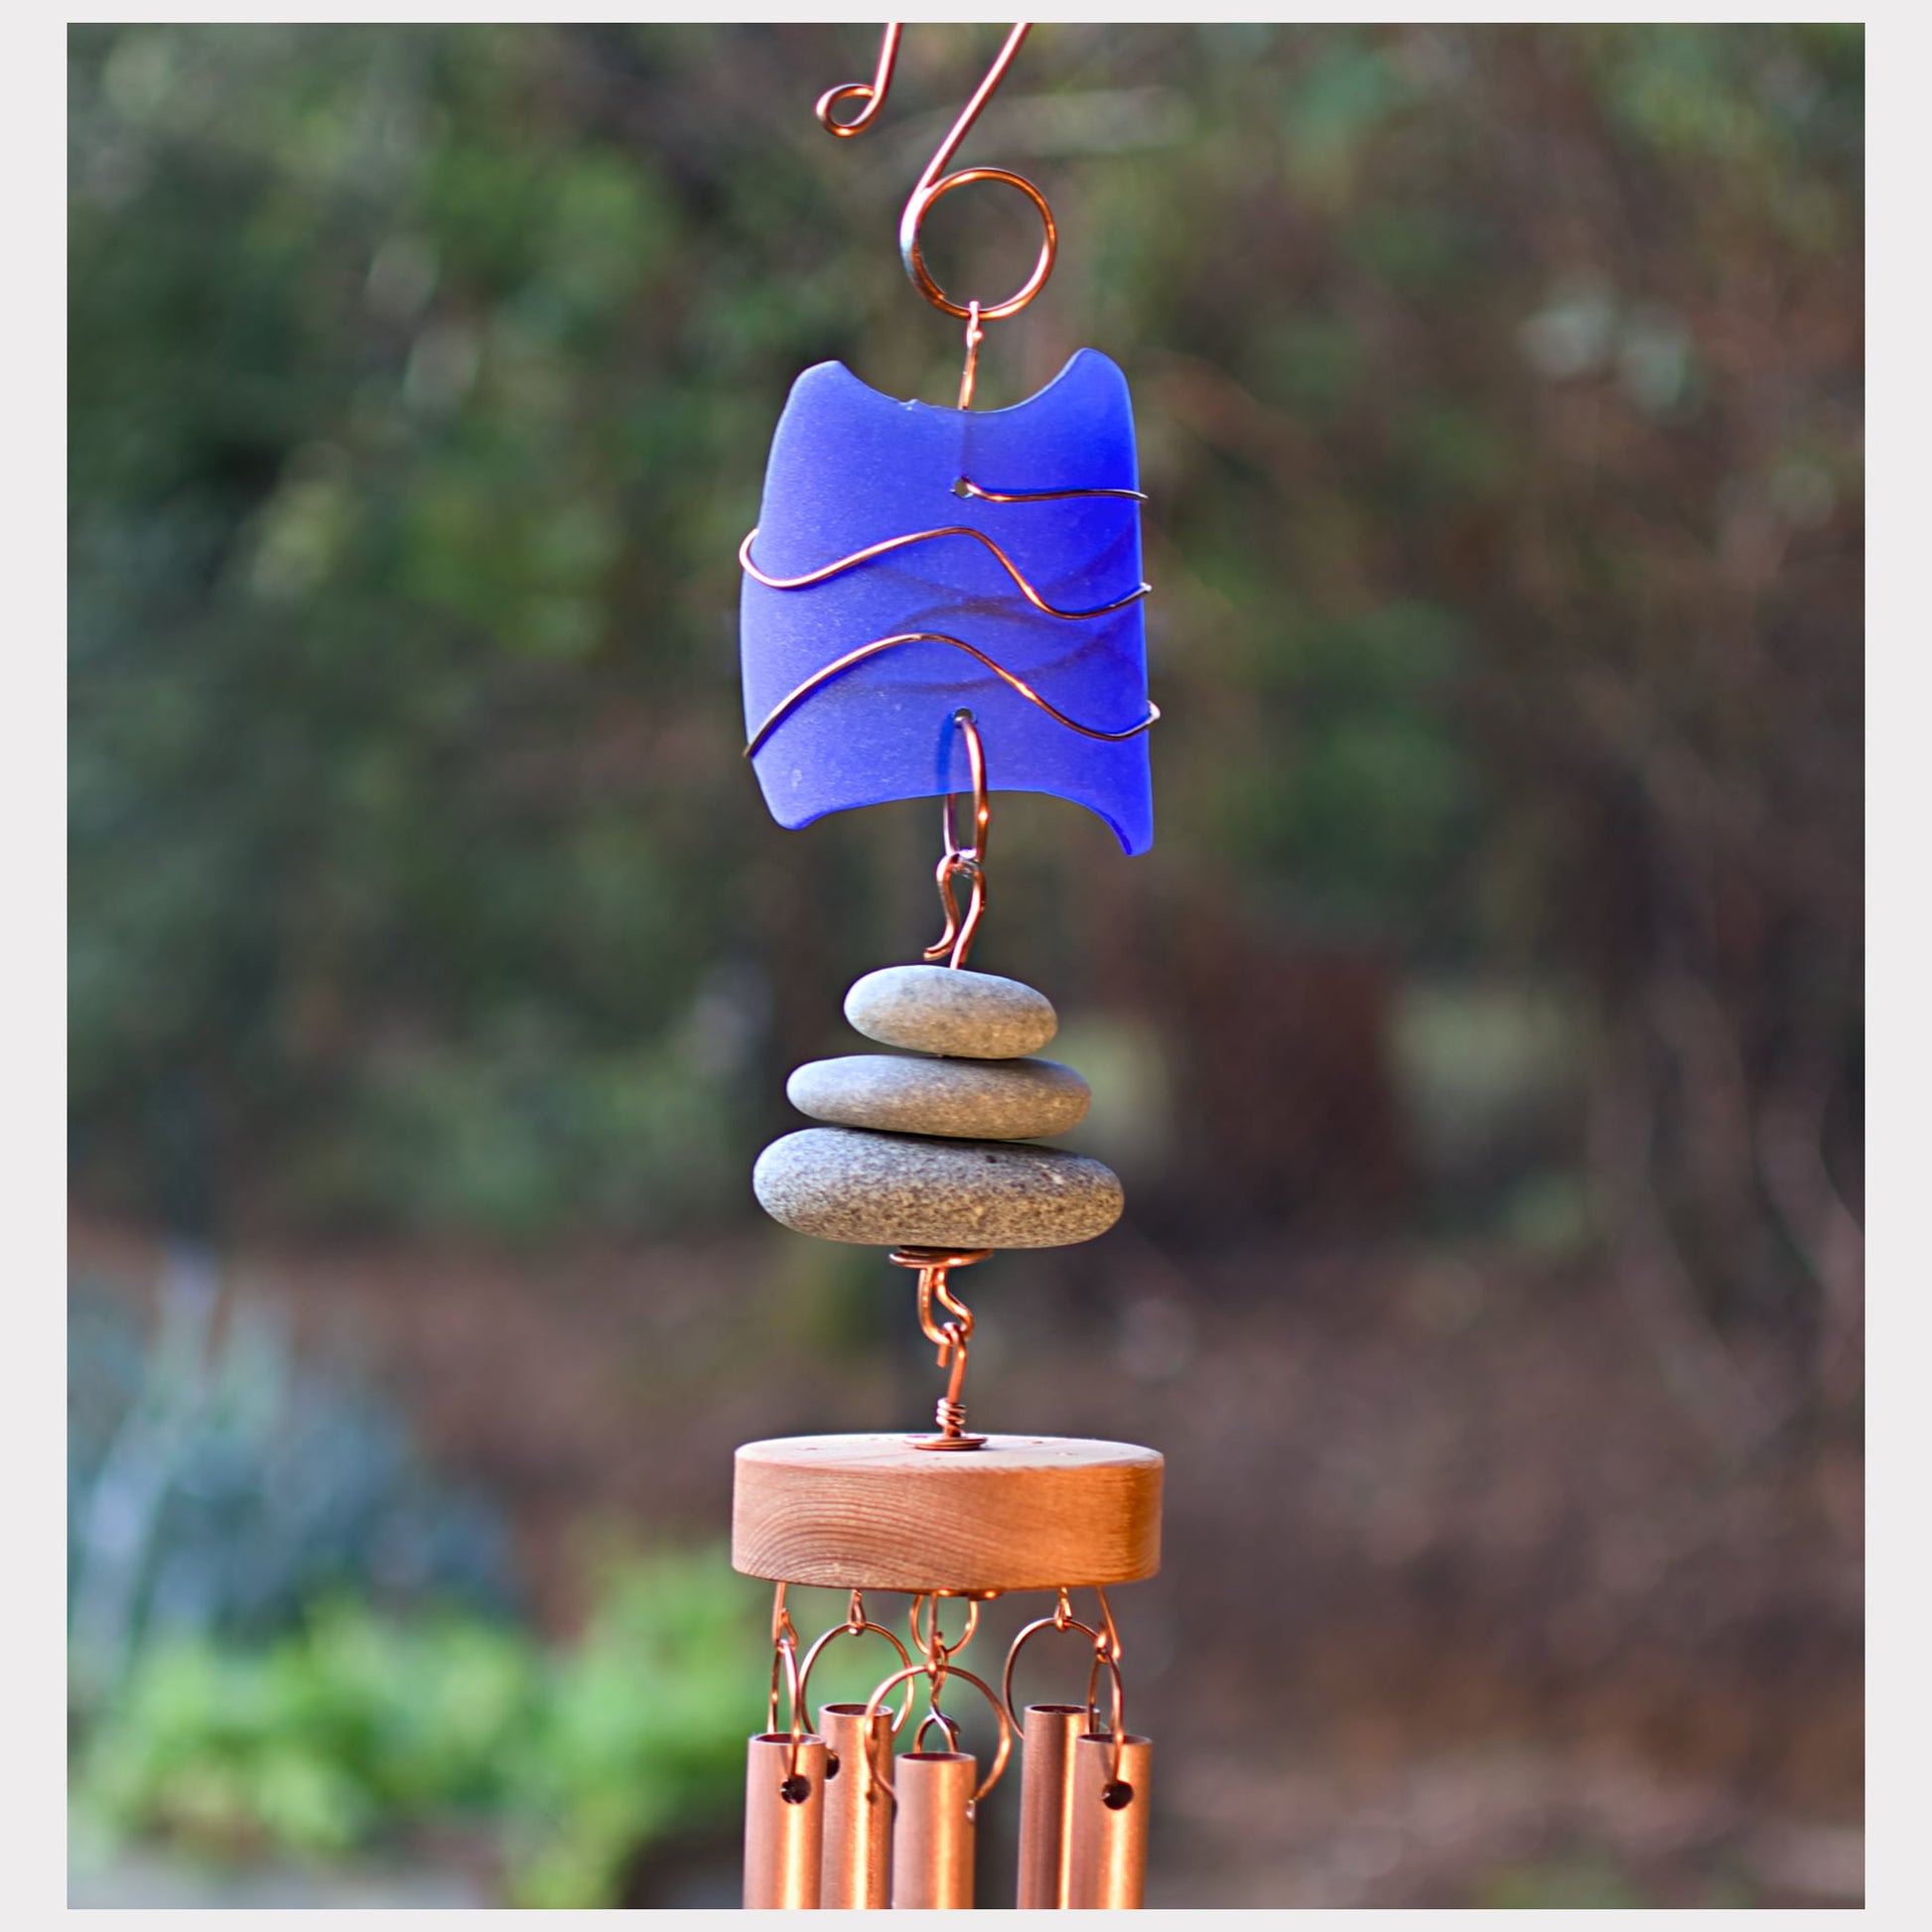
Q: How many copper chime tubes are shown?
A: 5